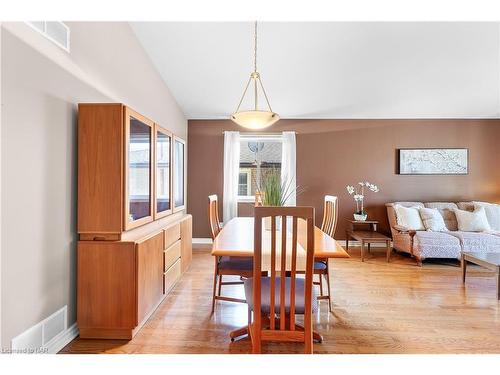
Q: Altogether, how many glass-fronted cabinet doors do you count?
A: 3